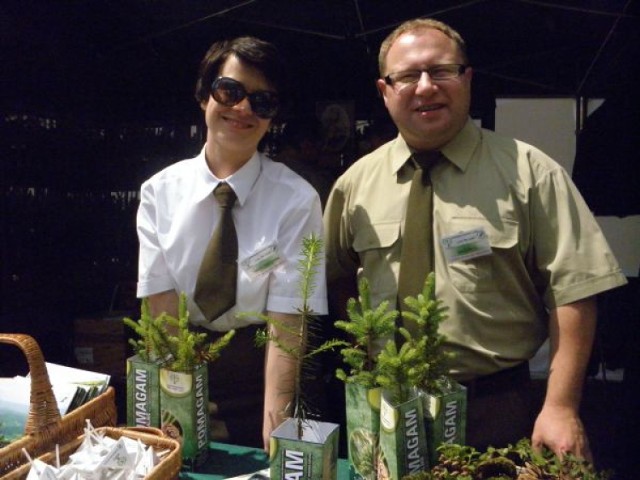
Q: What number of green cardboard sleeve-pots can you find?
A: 6